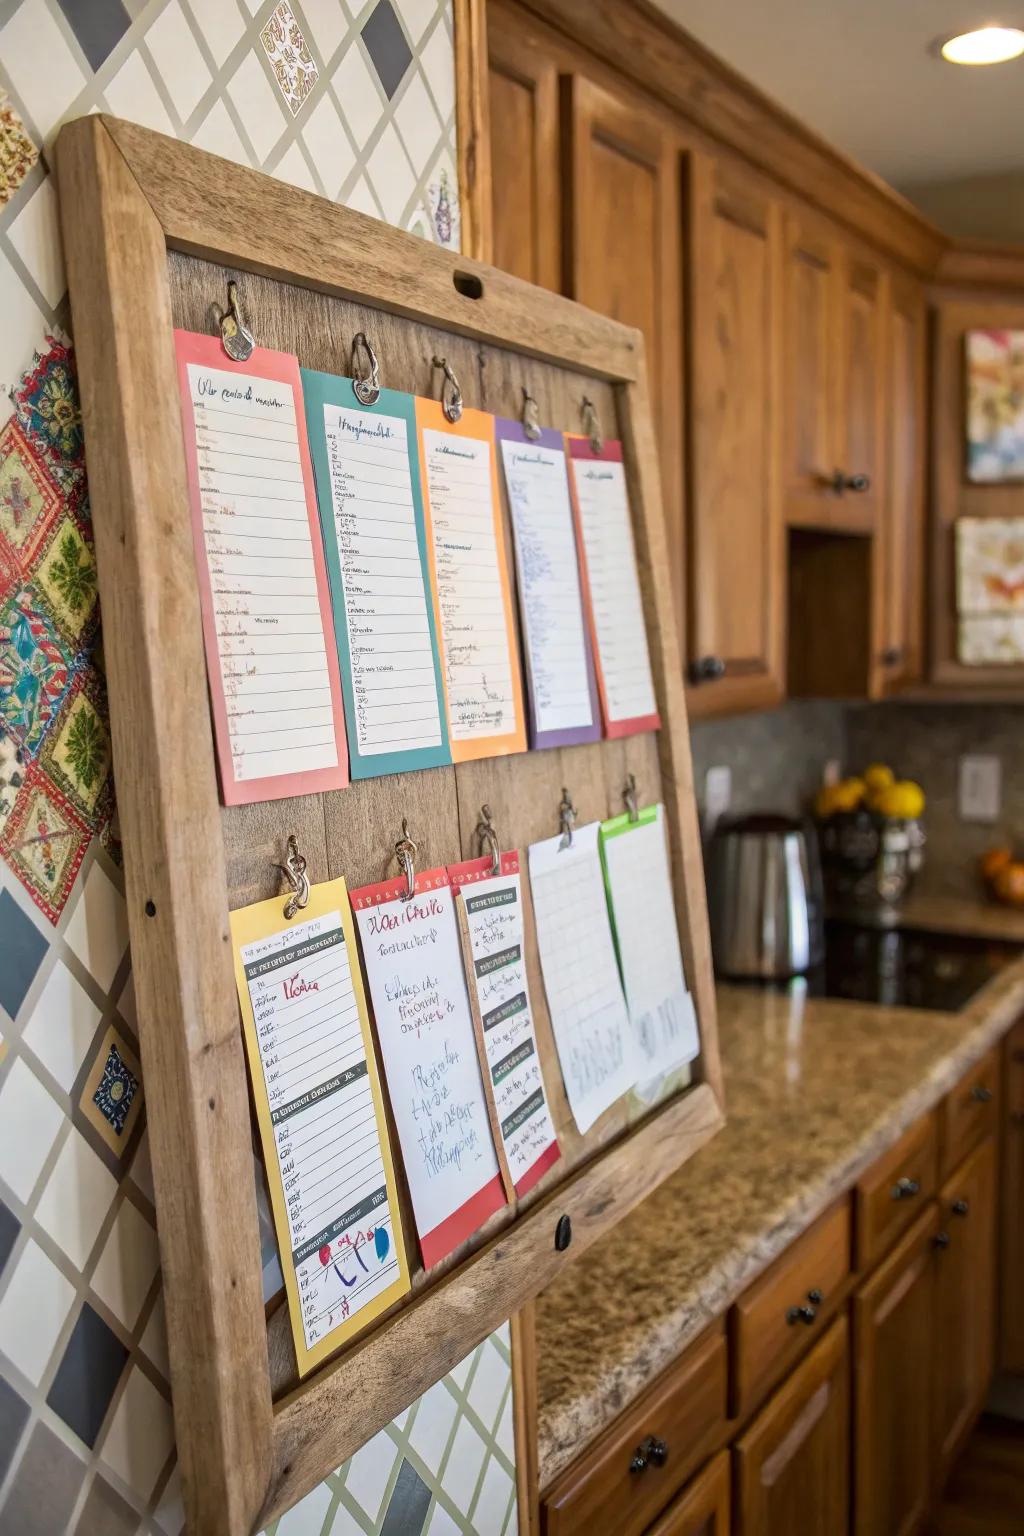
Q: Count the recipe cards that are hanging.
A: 10